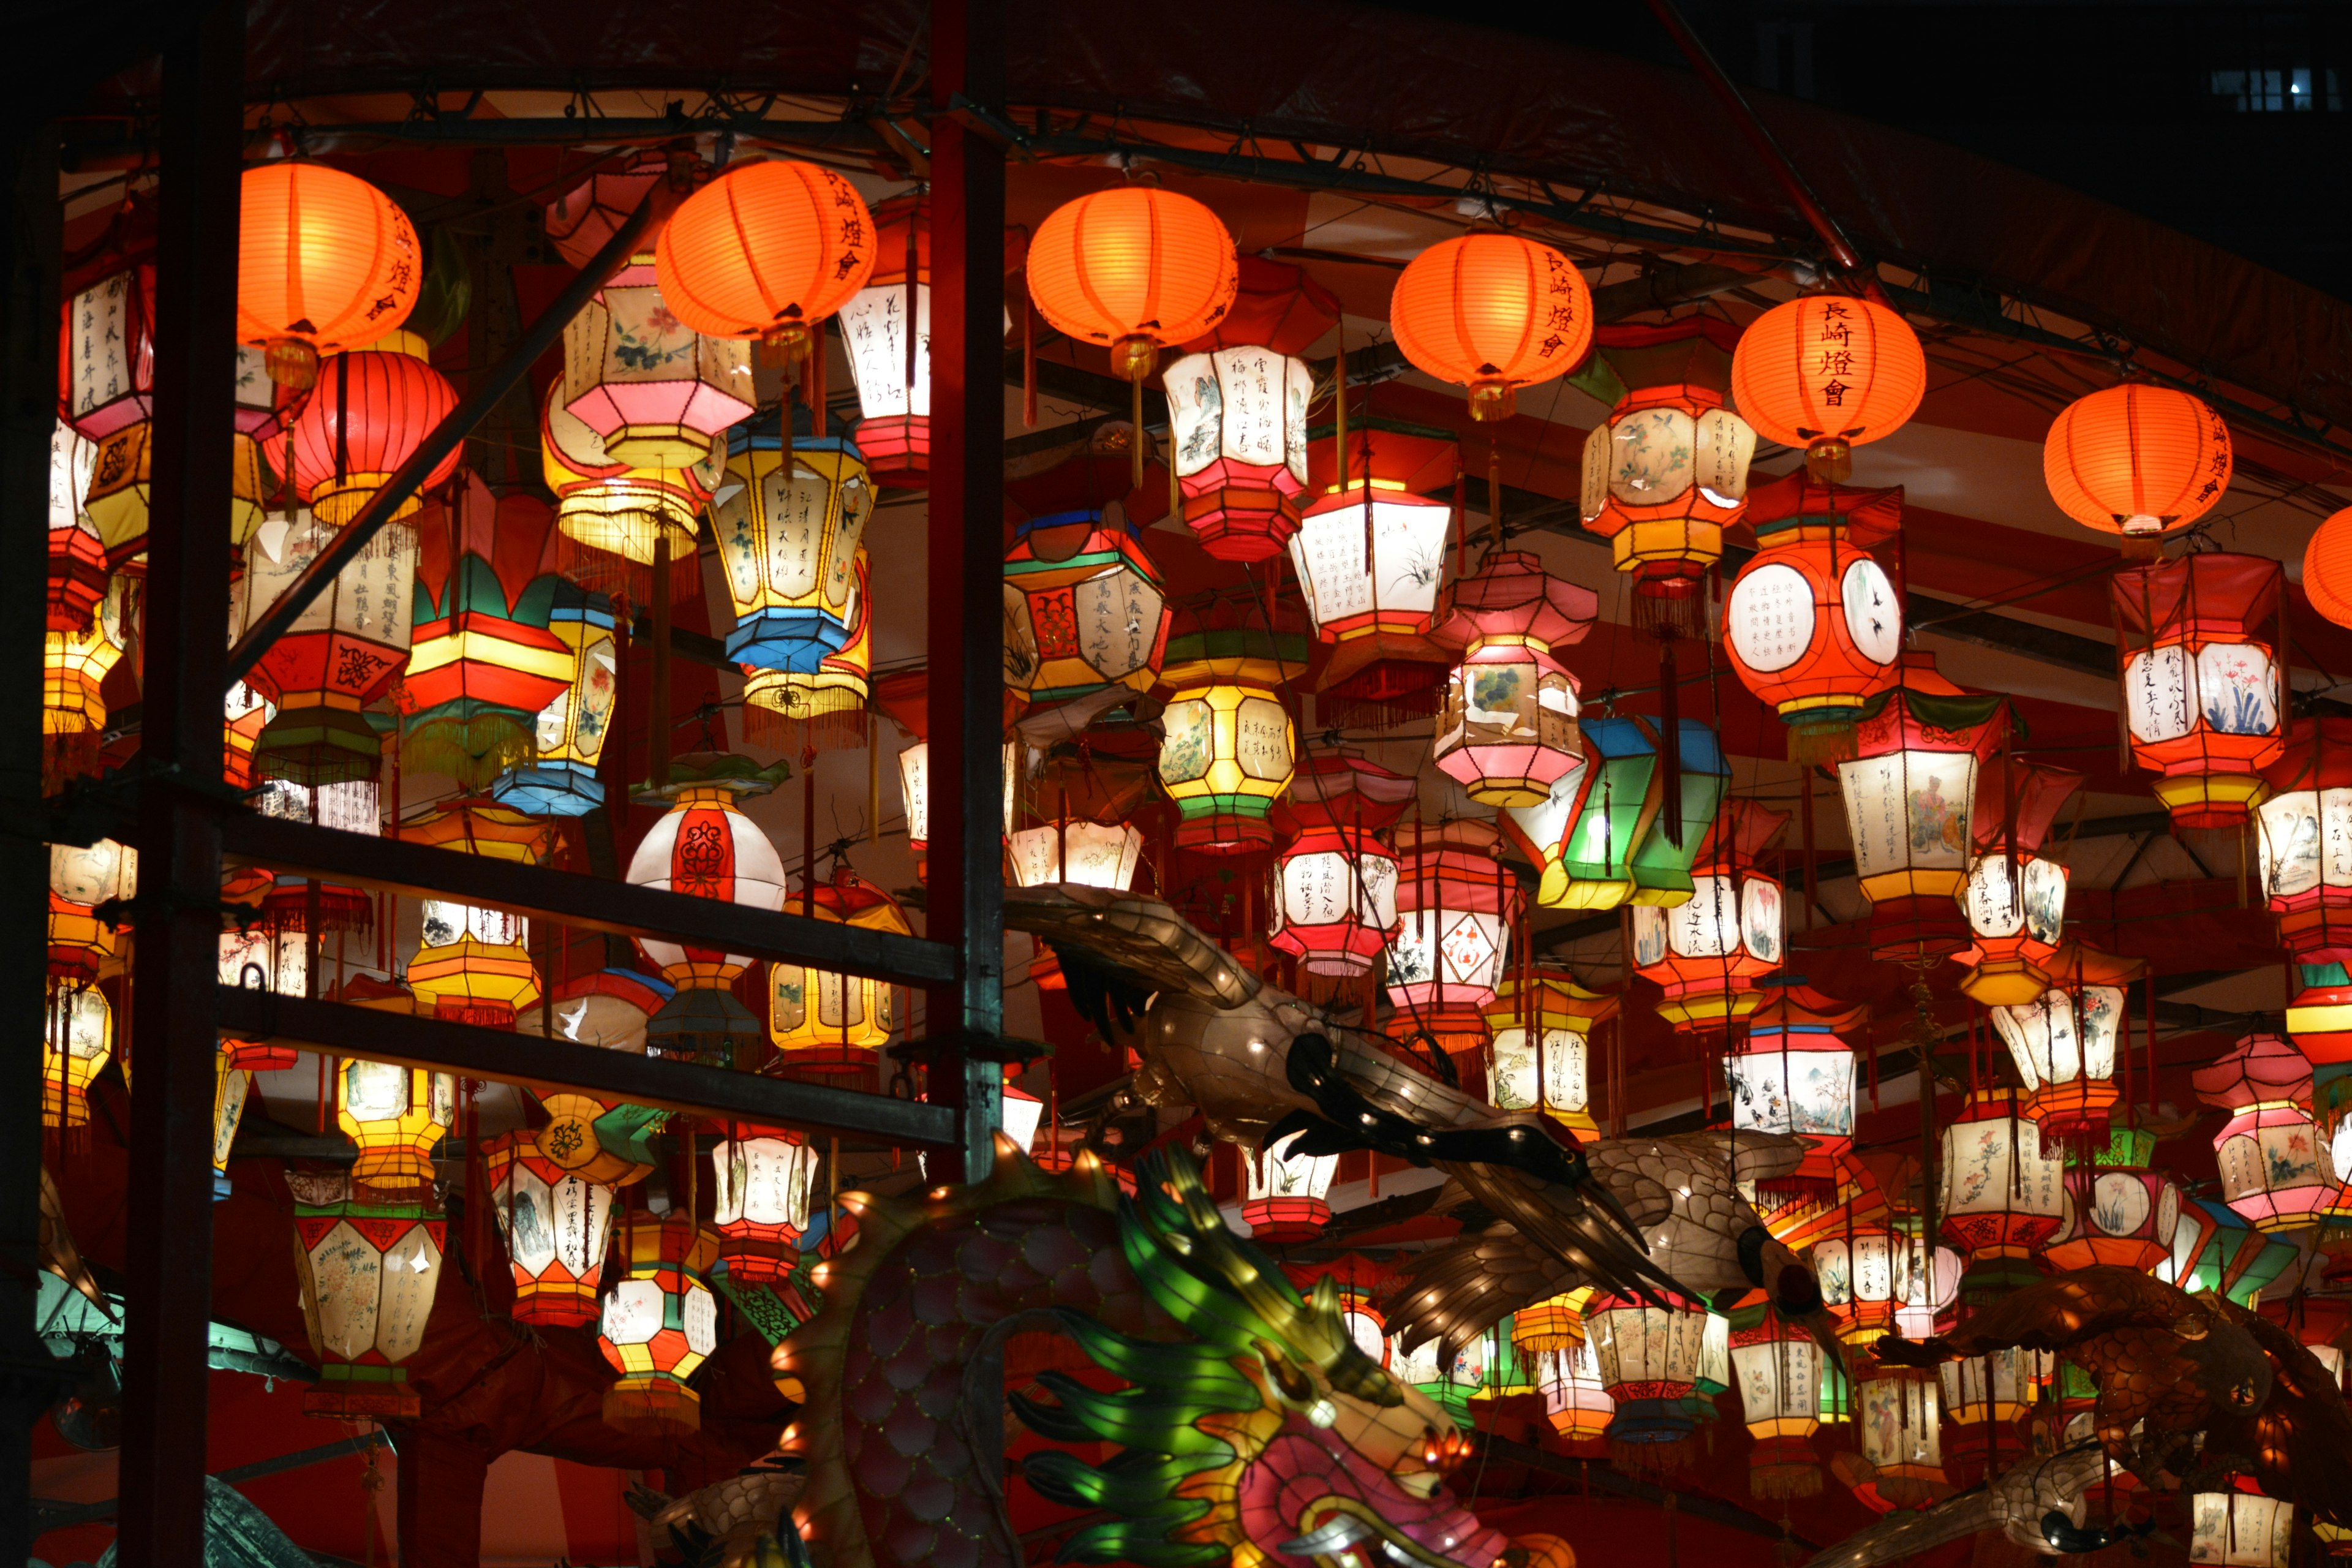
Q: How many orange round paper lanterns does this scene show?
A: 7